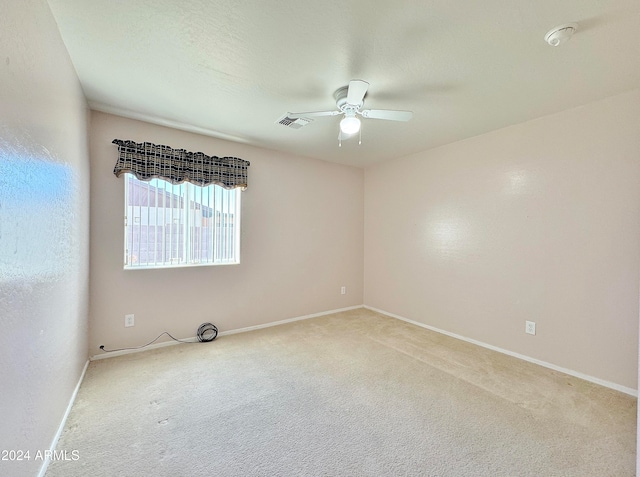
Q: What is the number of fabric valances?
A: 1